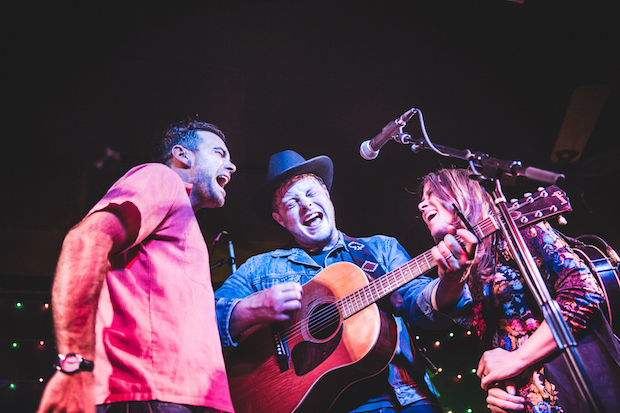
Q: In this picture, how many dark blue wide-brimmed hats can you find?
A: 1